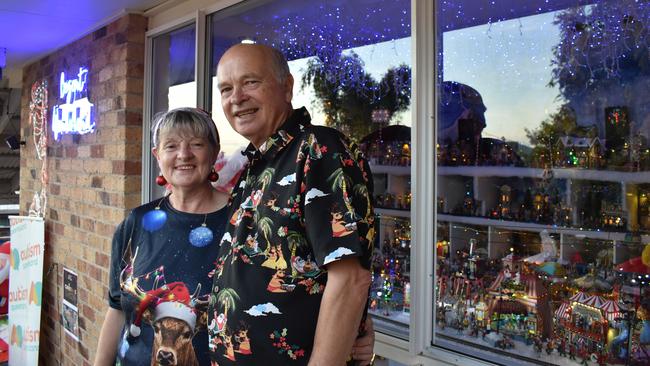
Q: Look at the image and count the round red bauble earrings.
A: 2